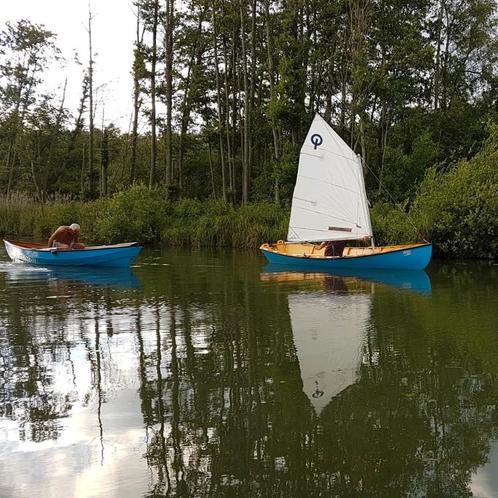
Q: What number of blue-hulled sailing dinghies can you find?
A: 1